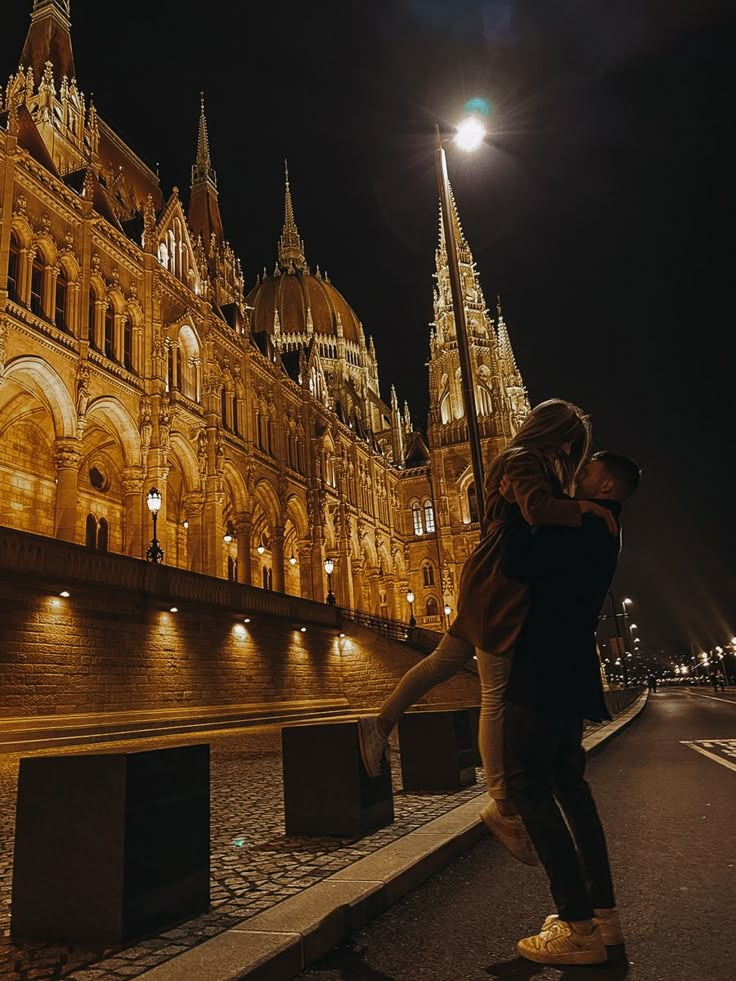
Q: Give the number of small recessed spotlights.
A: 5